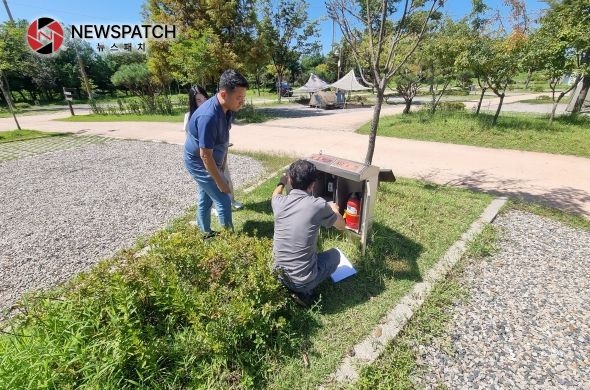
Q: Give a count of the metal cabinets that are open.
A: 1